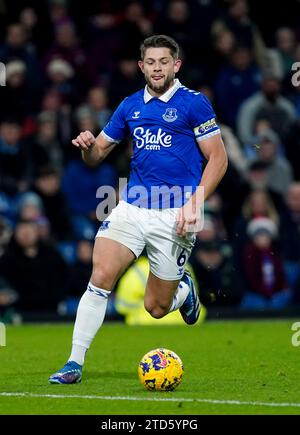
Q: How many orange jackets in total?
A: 0